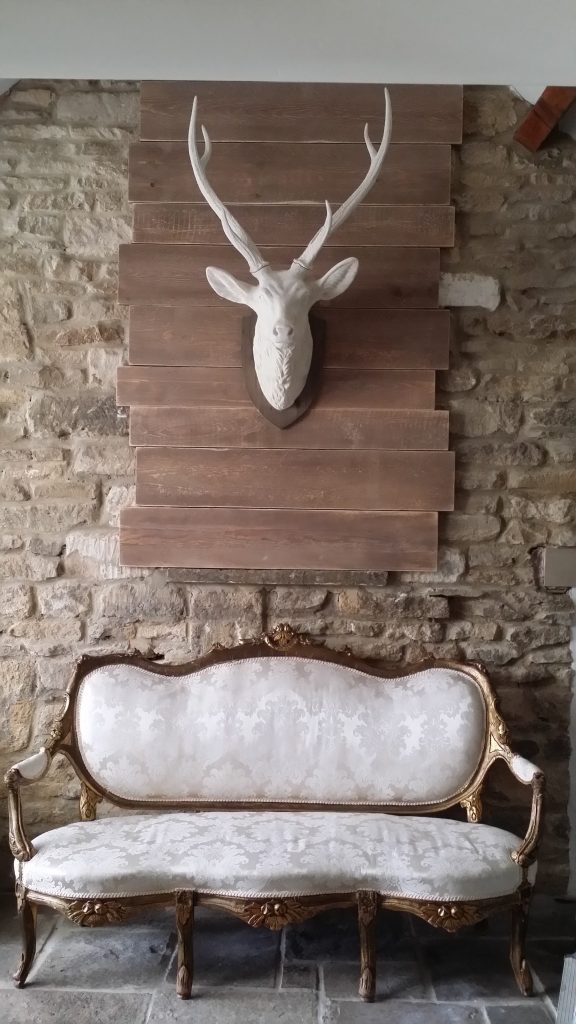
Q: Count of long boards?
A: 9